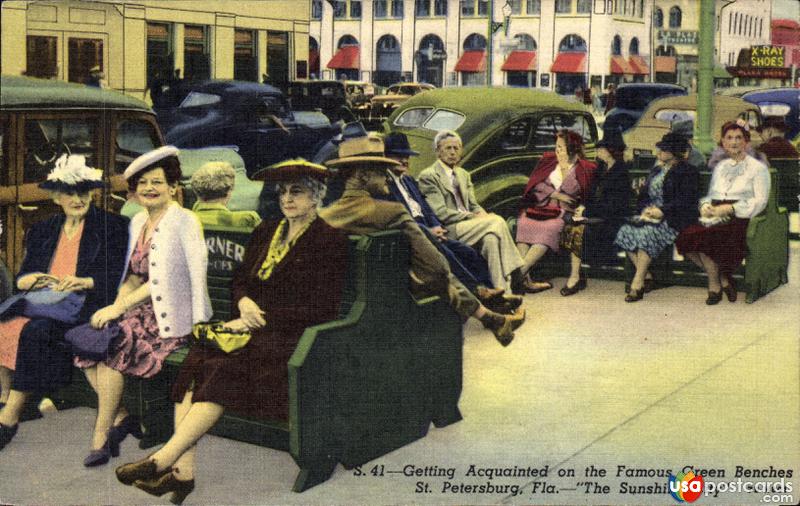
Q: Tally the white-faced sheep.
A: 0